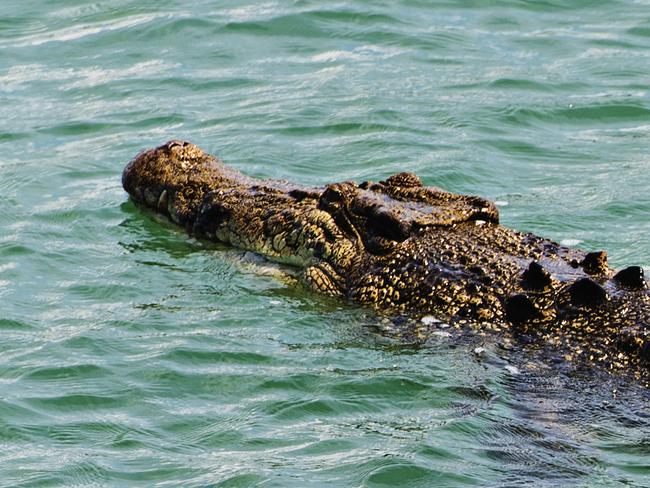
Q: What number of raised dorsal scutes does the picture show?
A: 5